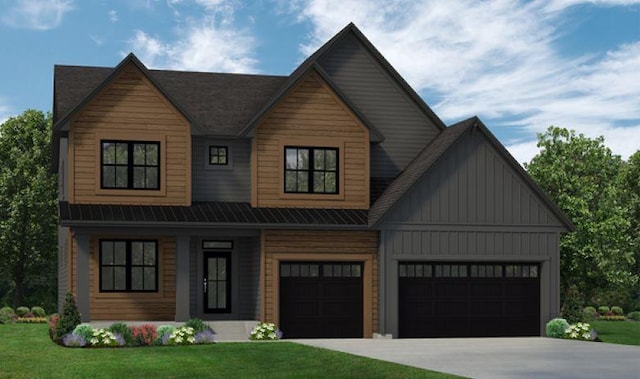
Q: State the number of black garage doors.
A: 2